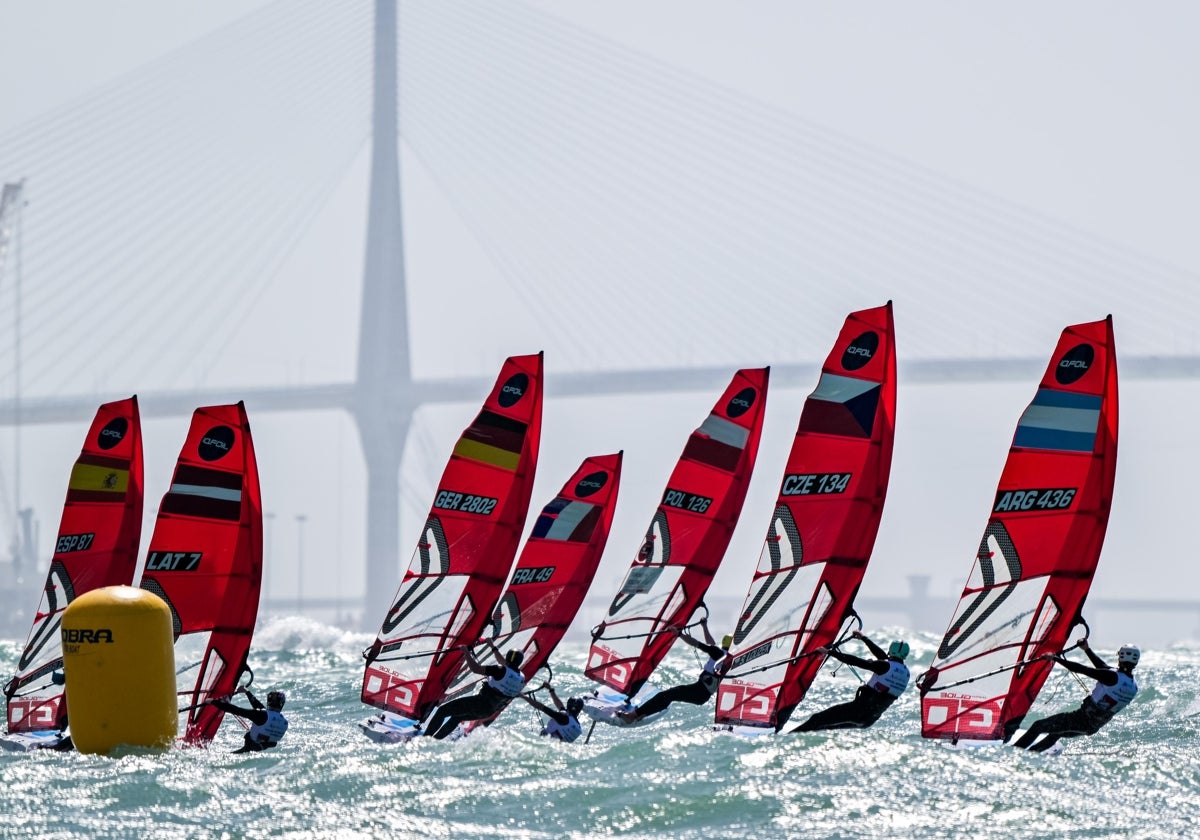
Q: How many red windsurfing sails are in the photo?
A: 7